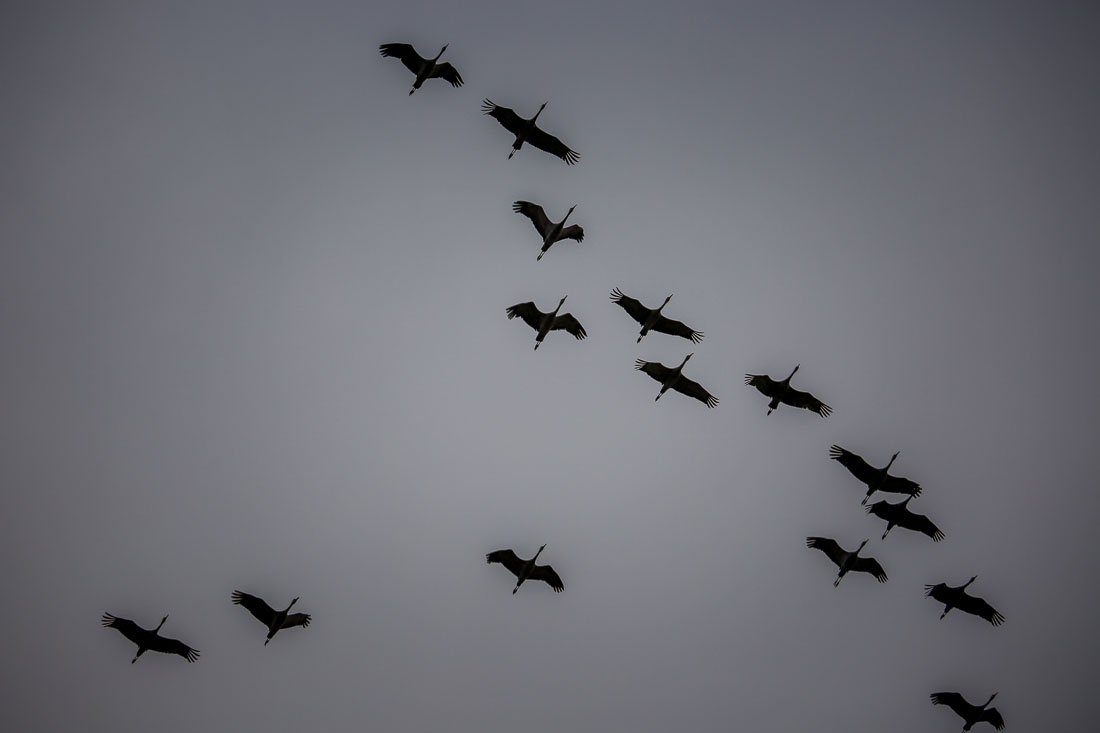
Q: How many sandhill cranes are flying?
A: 15